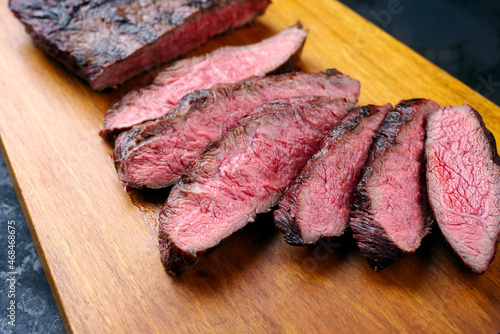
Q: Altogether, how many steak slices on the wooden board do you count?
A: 6